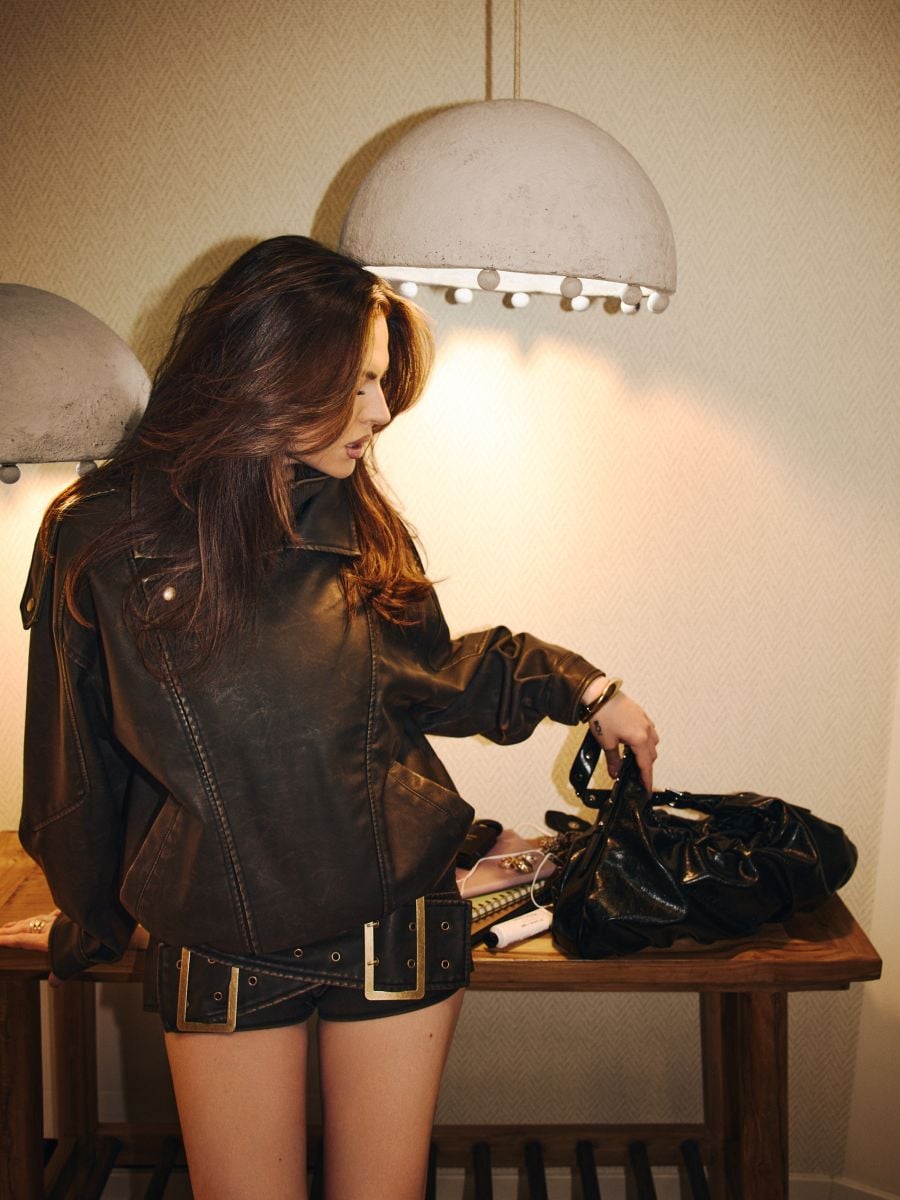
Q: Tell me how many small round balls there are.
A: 11